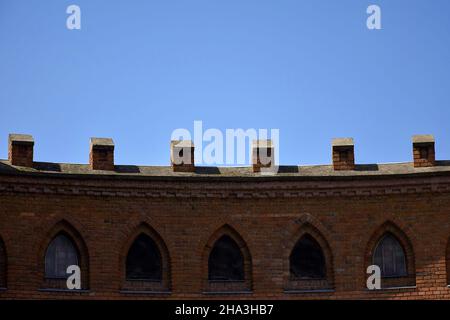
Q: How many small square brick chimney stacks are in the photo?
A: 6